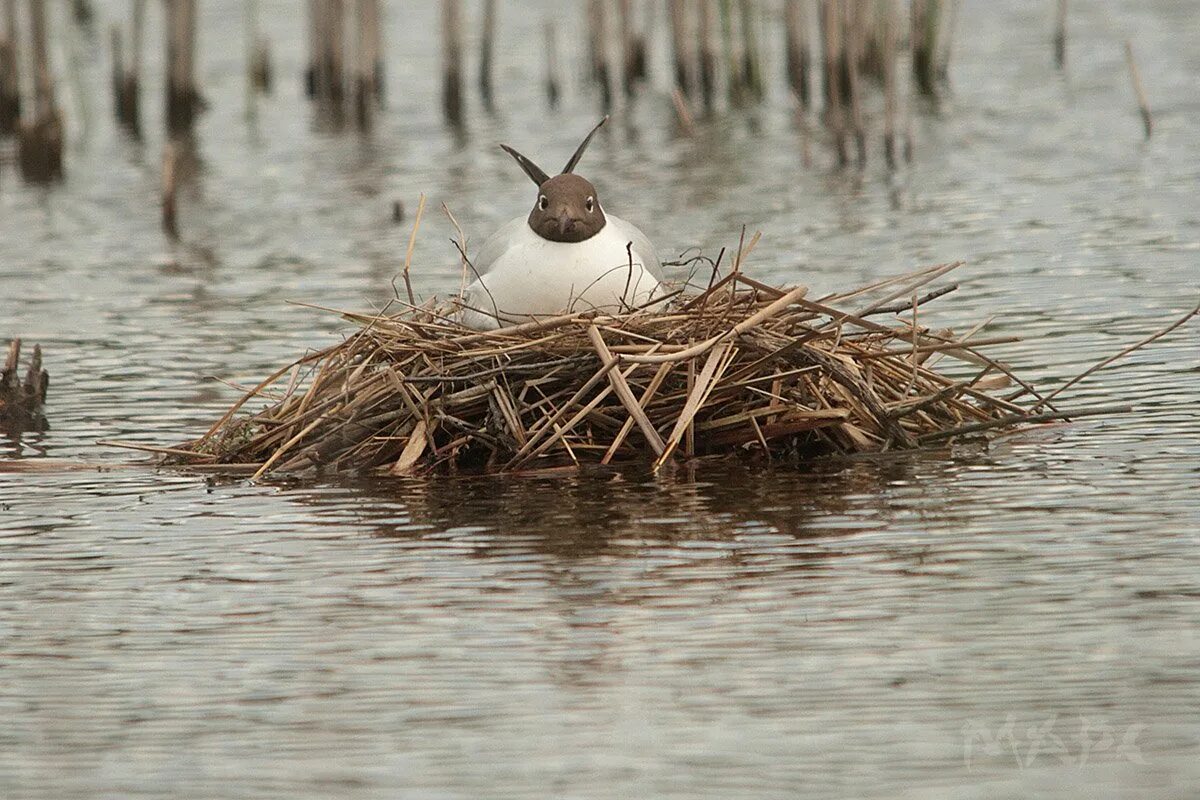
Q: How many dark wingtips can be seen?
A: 2